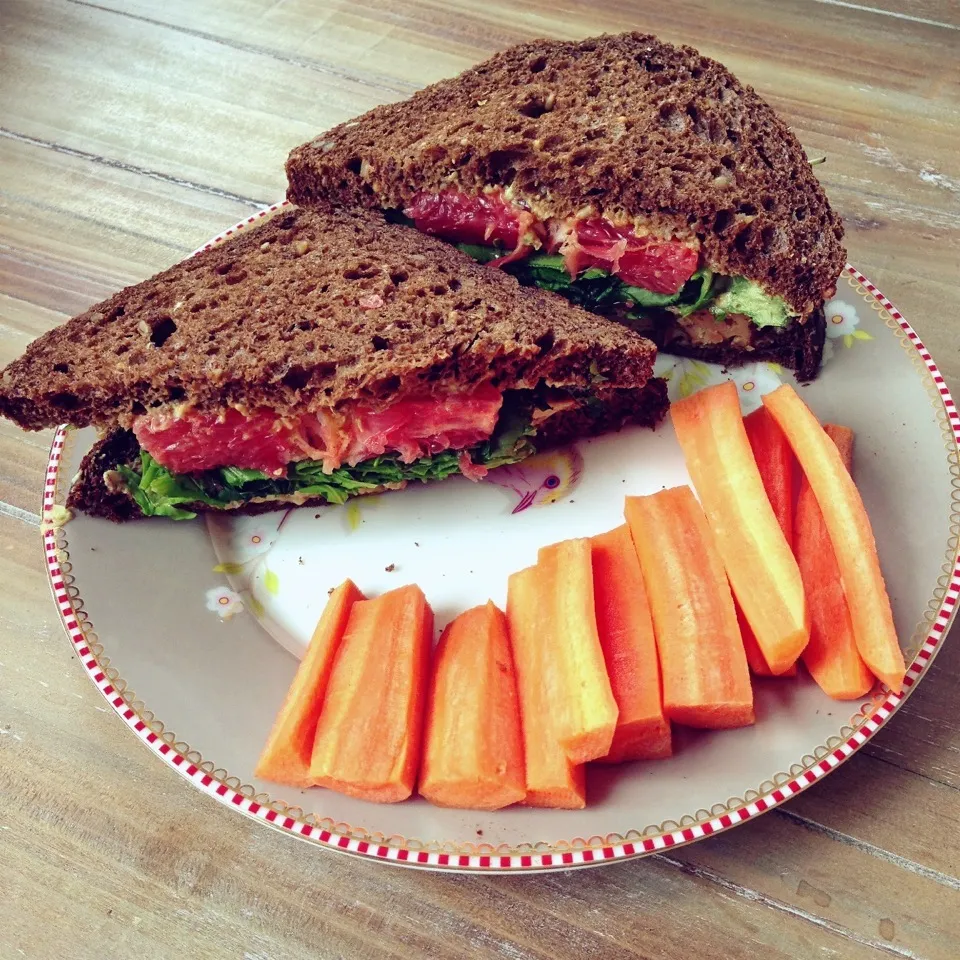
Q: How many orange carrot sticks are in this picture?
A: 11